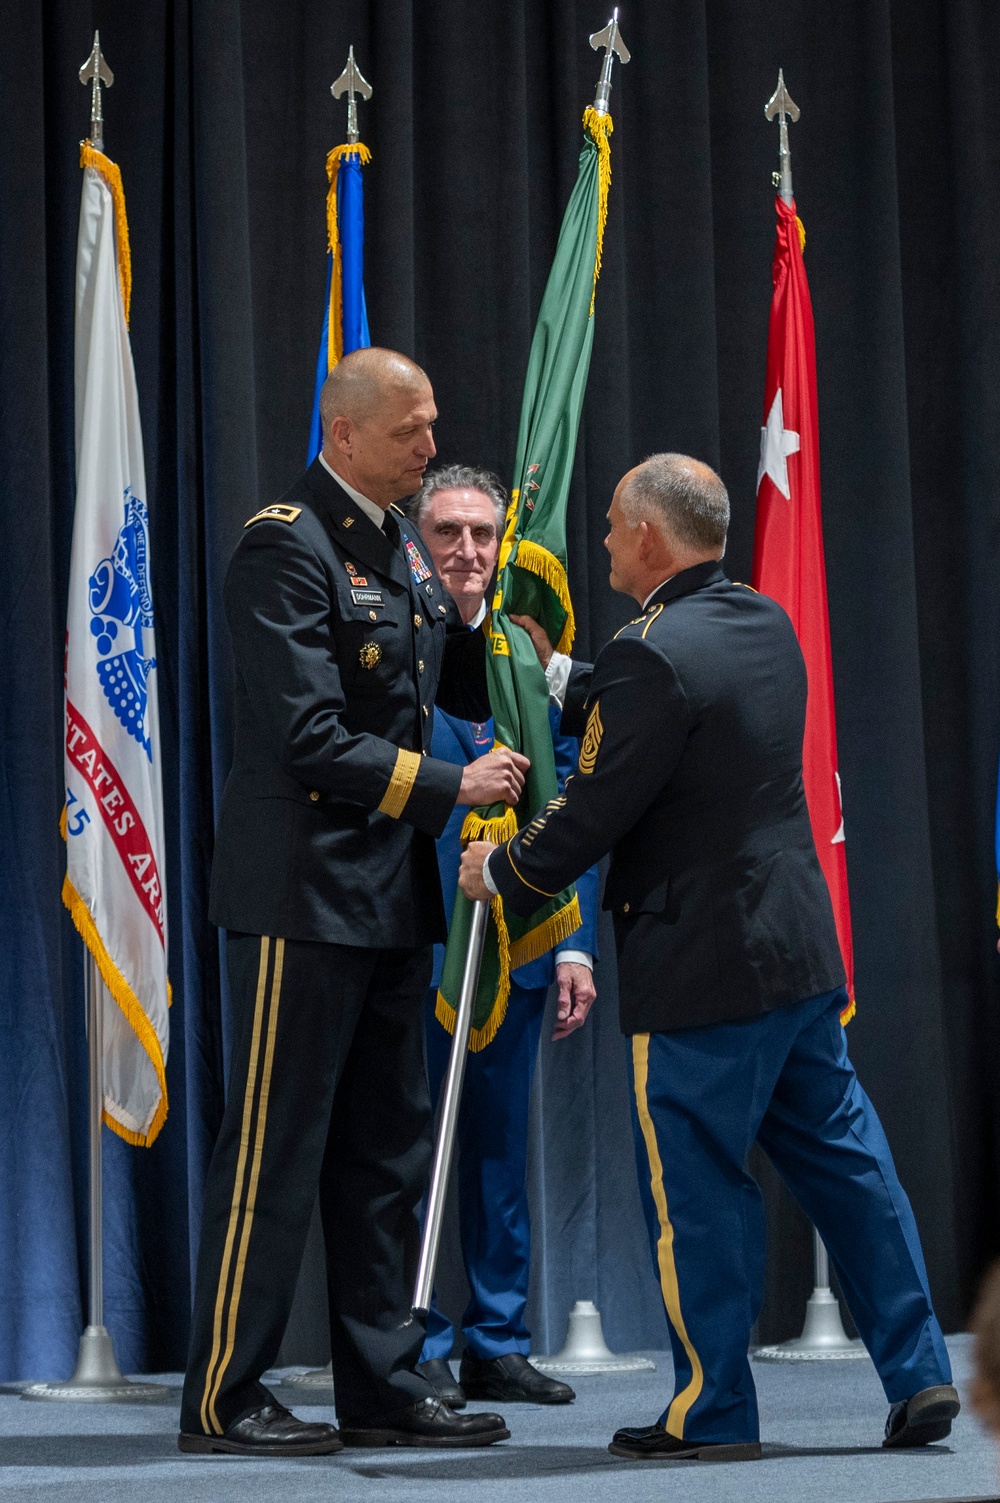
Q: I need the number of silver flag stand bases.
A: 4